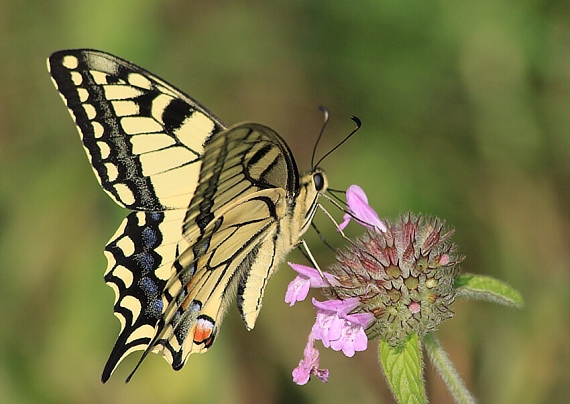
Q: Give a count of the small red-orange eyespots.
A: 1